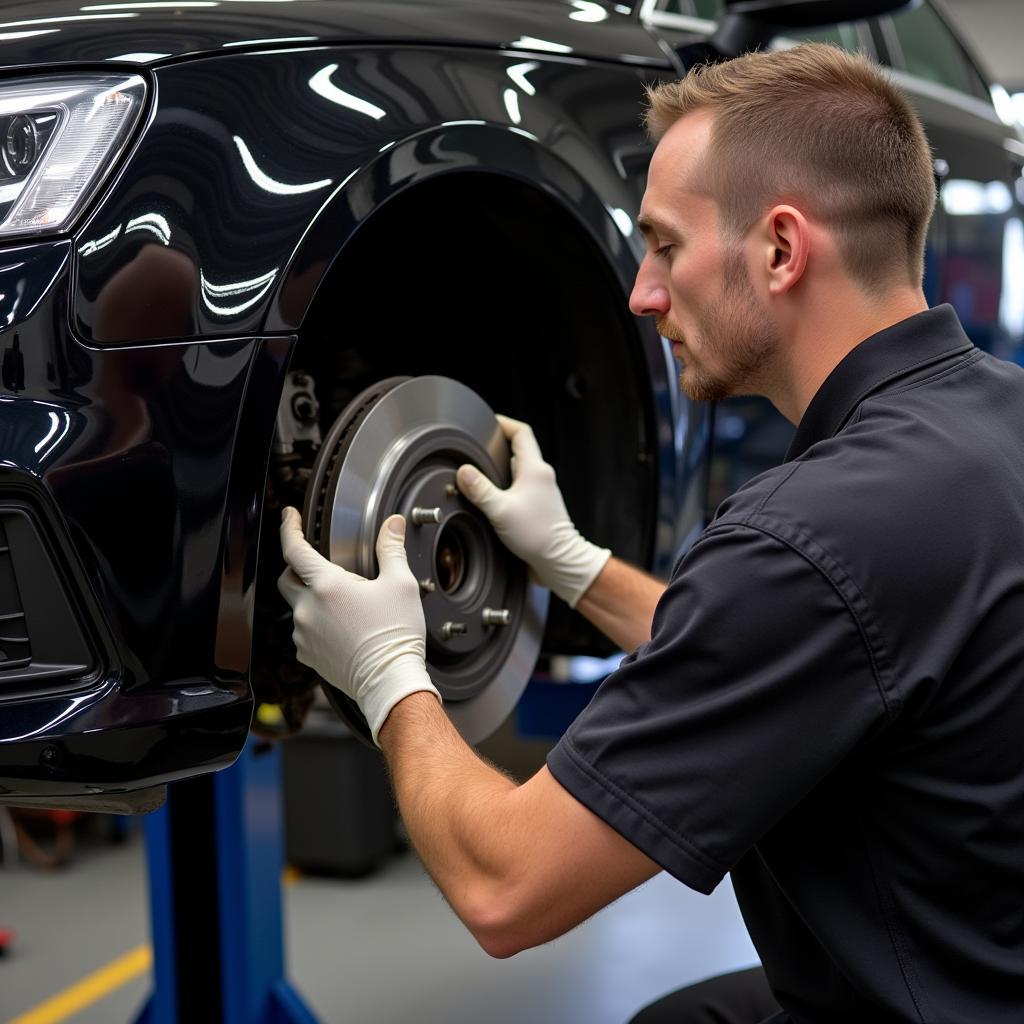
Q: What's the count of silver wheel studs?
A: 5